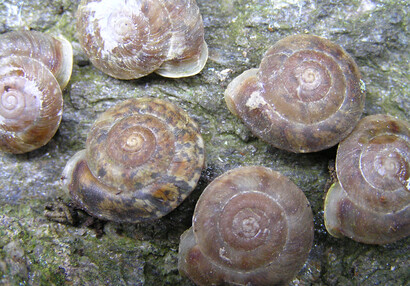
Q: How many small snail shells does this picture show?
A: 6